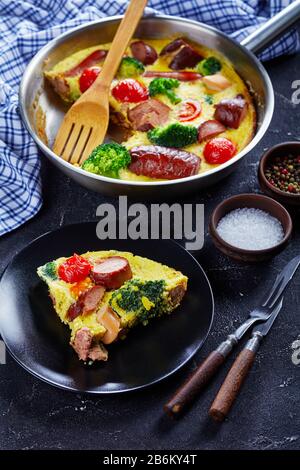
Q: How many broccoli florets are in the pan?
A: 5